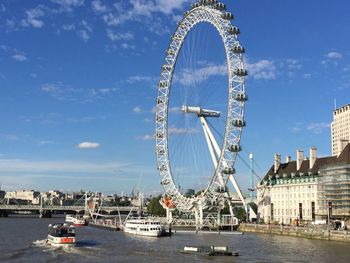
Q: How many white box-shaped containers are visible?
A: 2